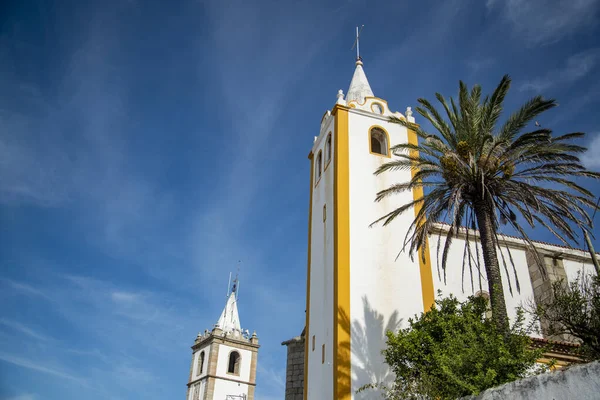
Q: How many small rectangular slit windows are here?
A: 3